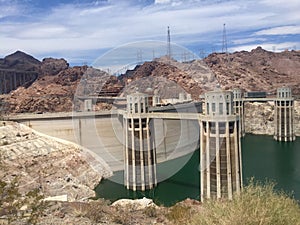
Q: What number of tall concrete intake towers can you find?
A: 4